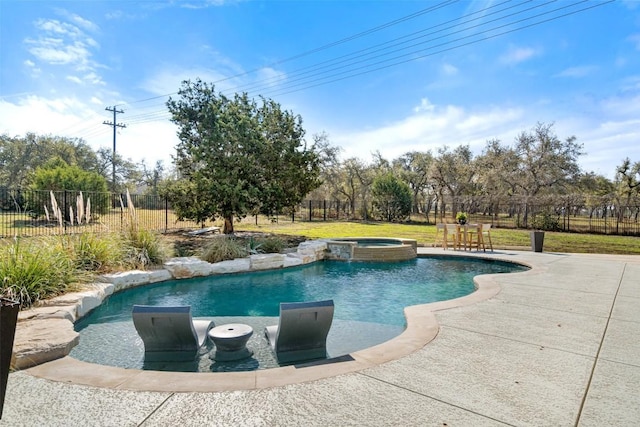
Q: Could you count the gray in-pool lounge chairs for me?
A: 2